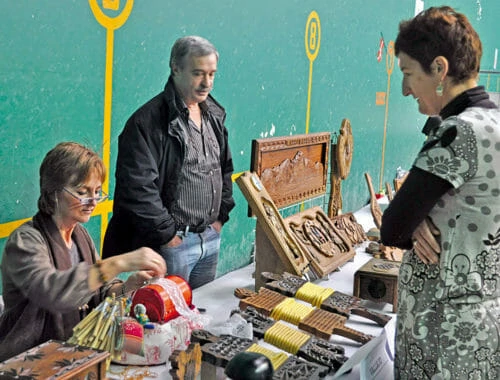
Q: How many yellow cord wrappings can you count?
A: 4